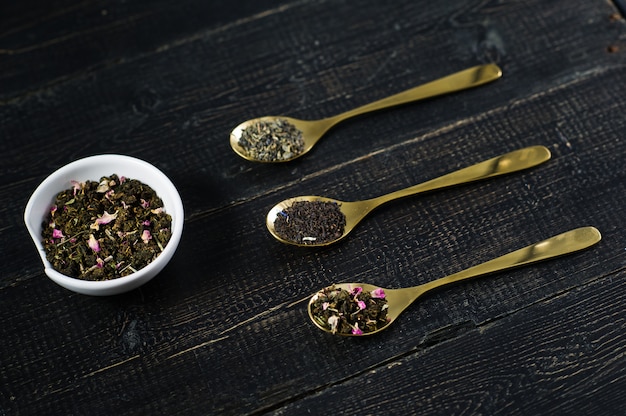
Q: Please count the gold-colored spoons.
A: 3